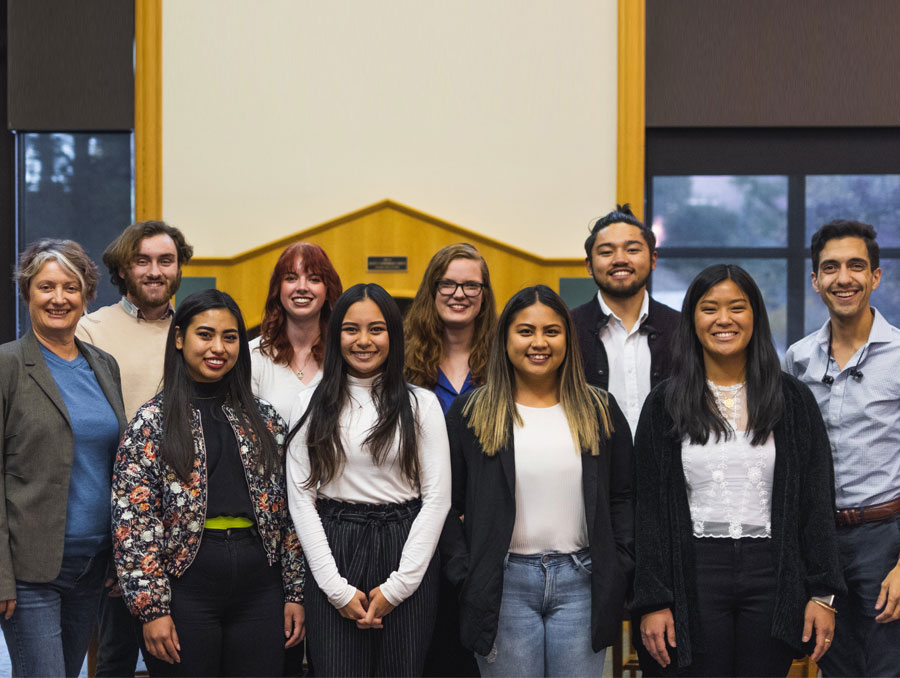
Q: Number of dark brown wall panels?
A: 2